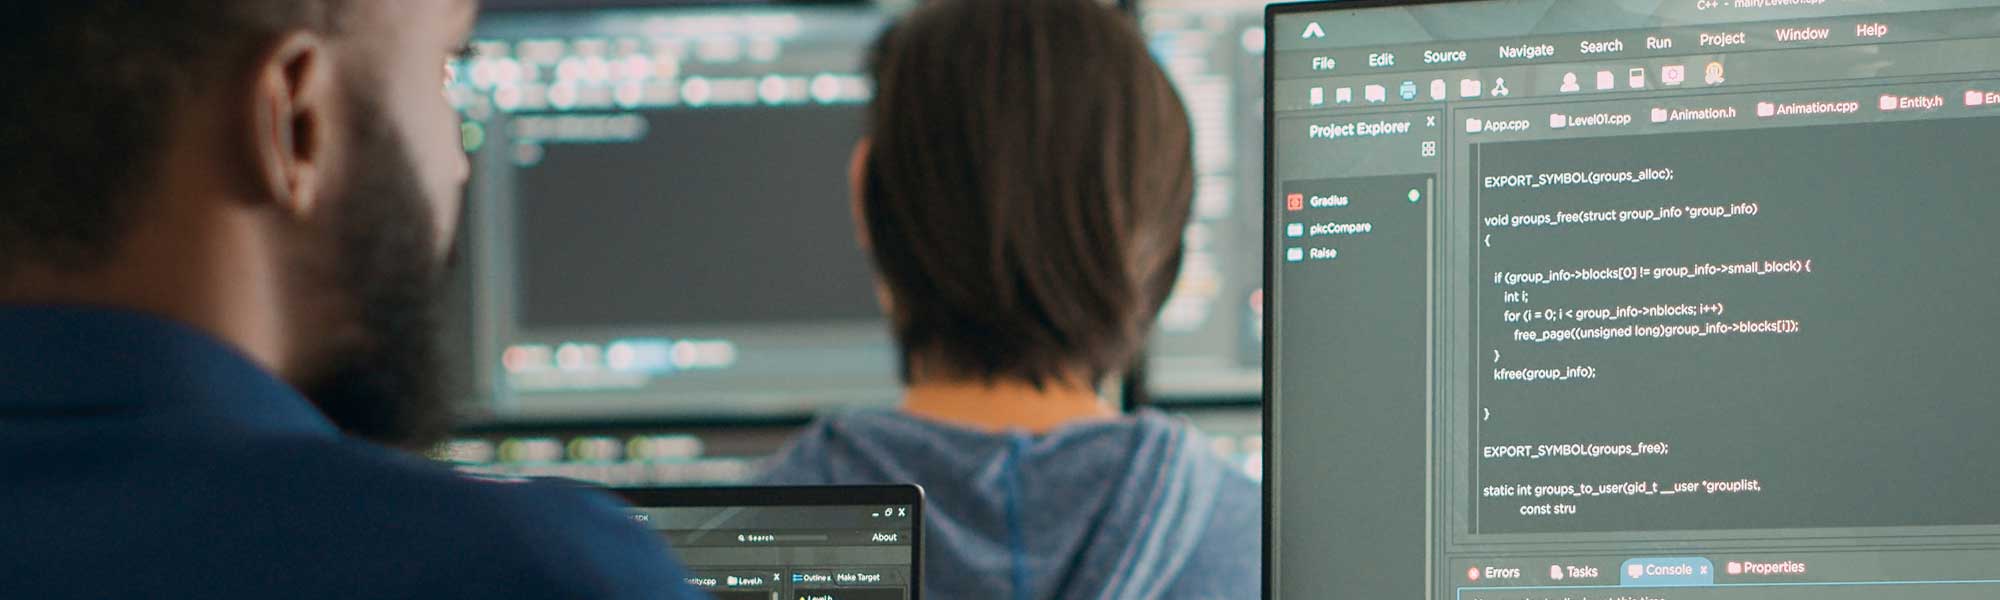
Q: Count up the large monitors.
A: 3